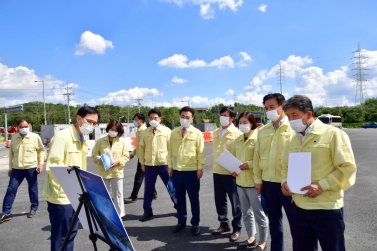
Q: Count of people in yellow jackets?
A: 10